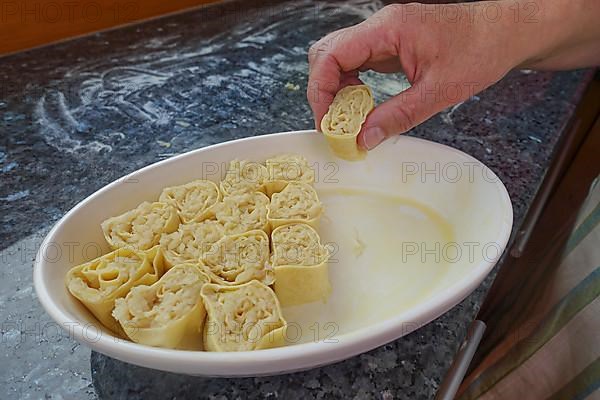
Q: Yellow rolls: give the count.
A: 13